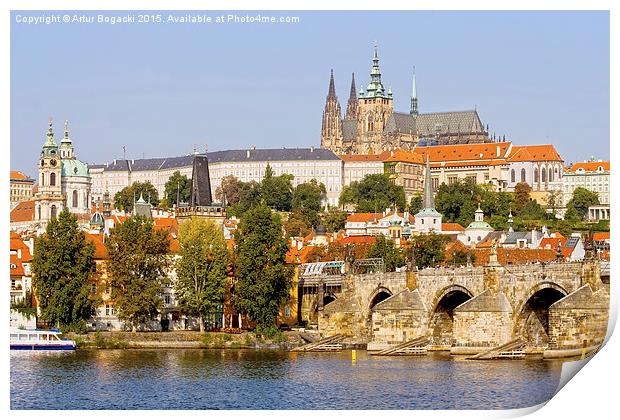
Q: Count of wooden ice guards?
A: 3